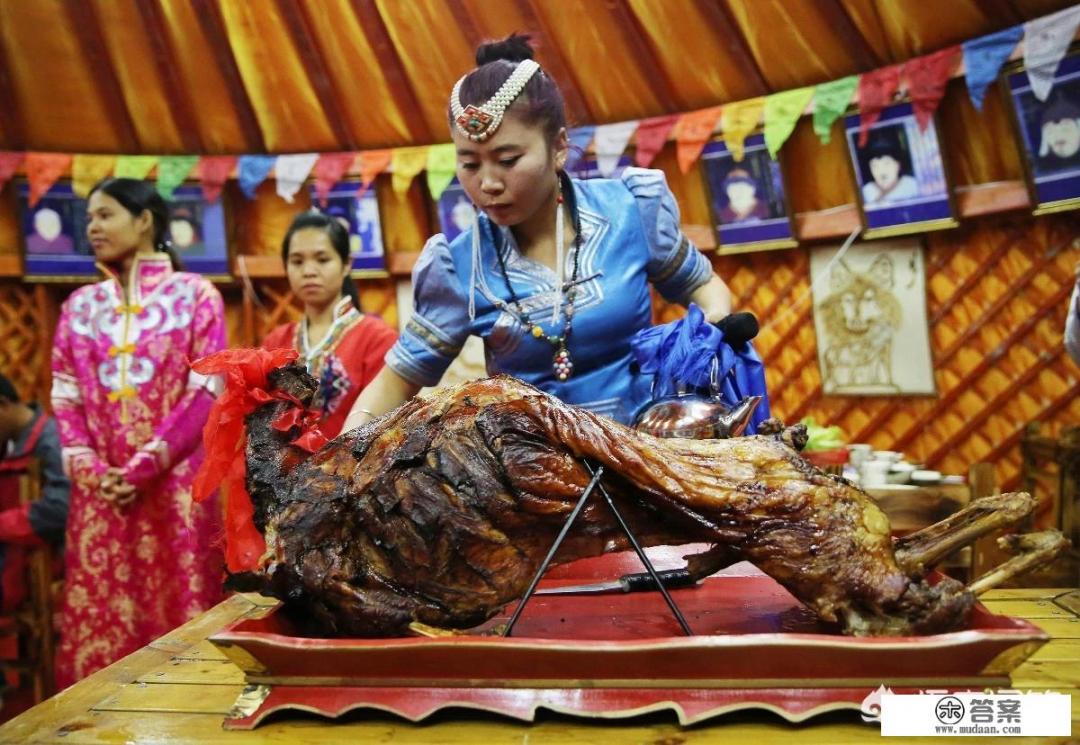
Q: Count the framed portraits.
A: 8